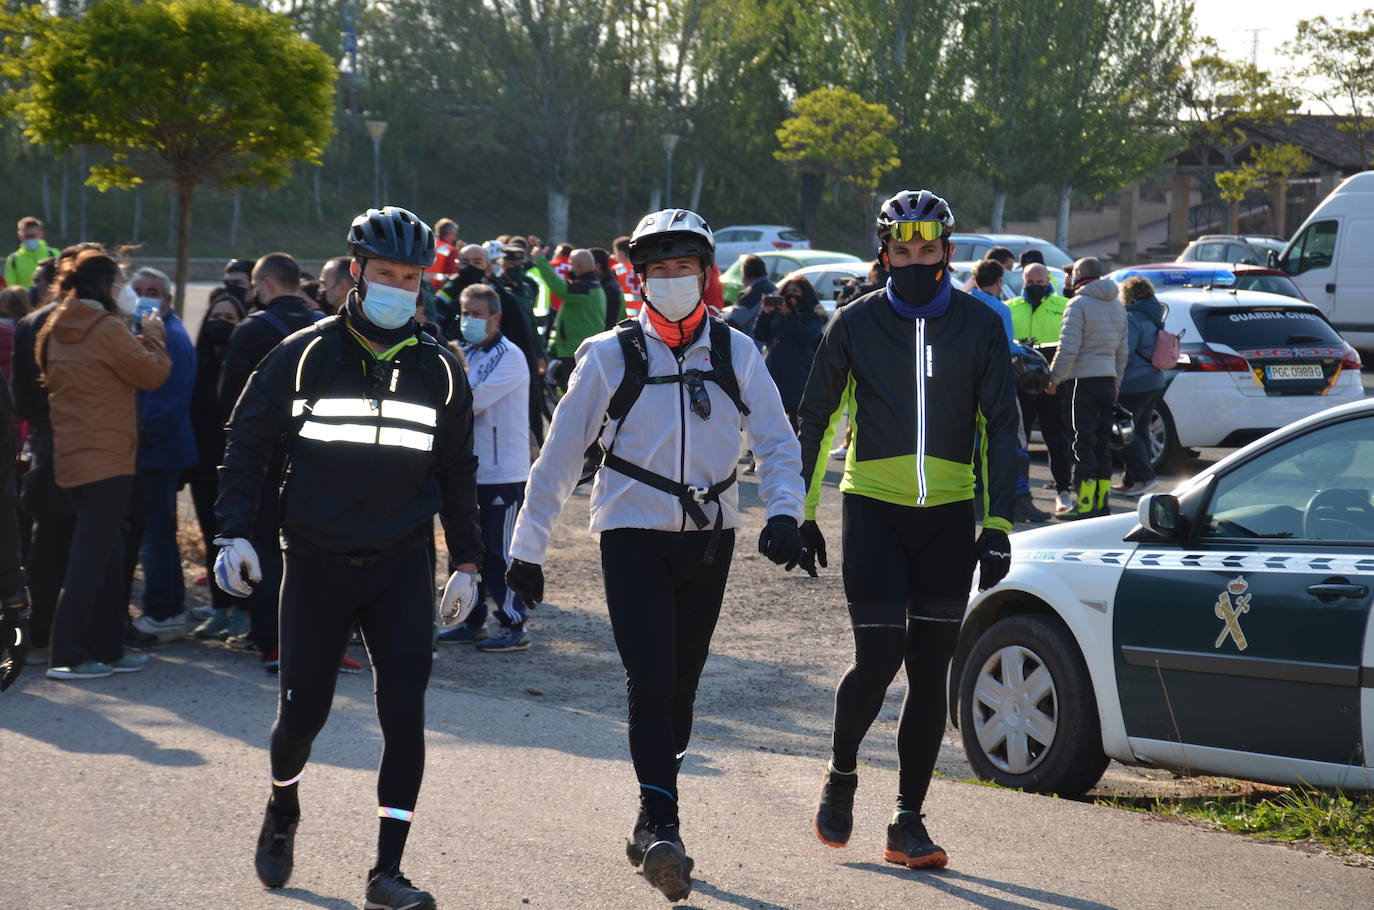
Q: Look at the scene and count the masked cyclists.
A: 3